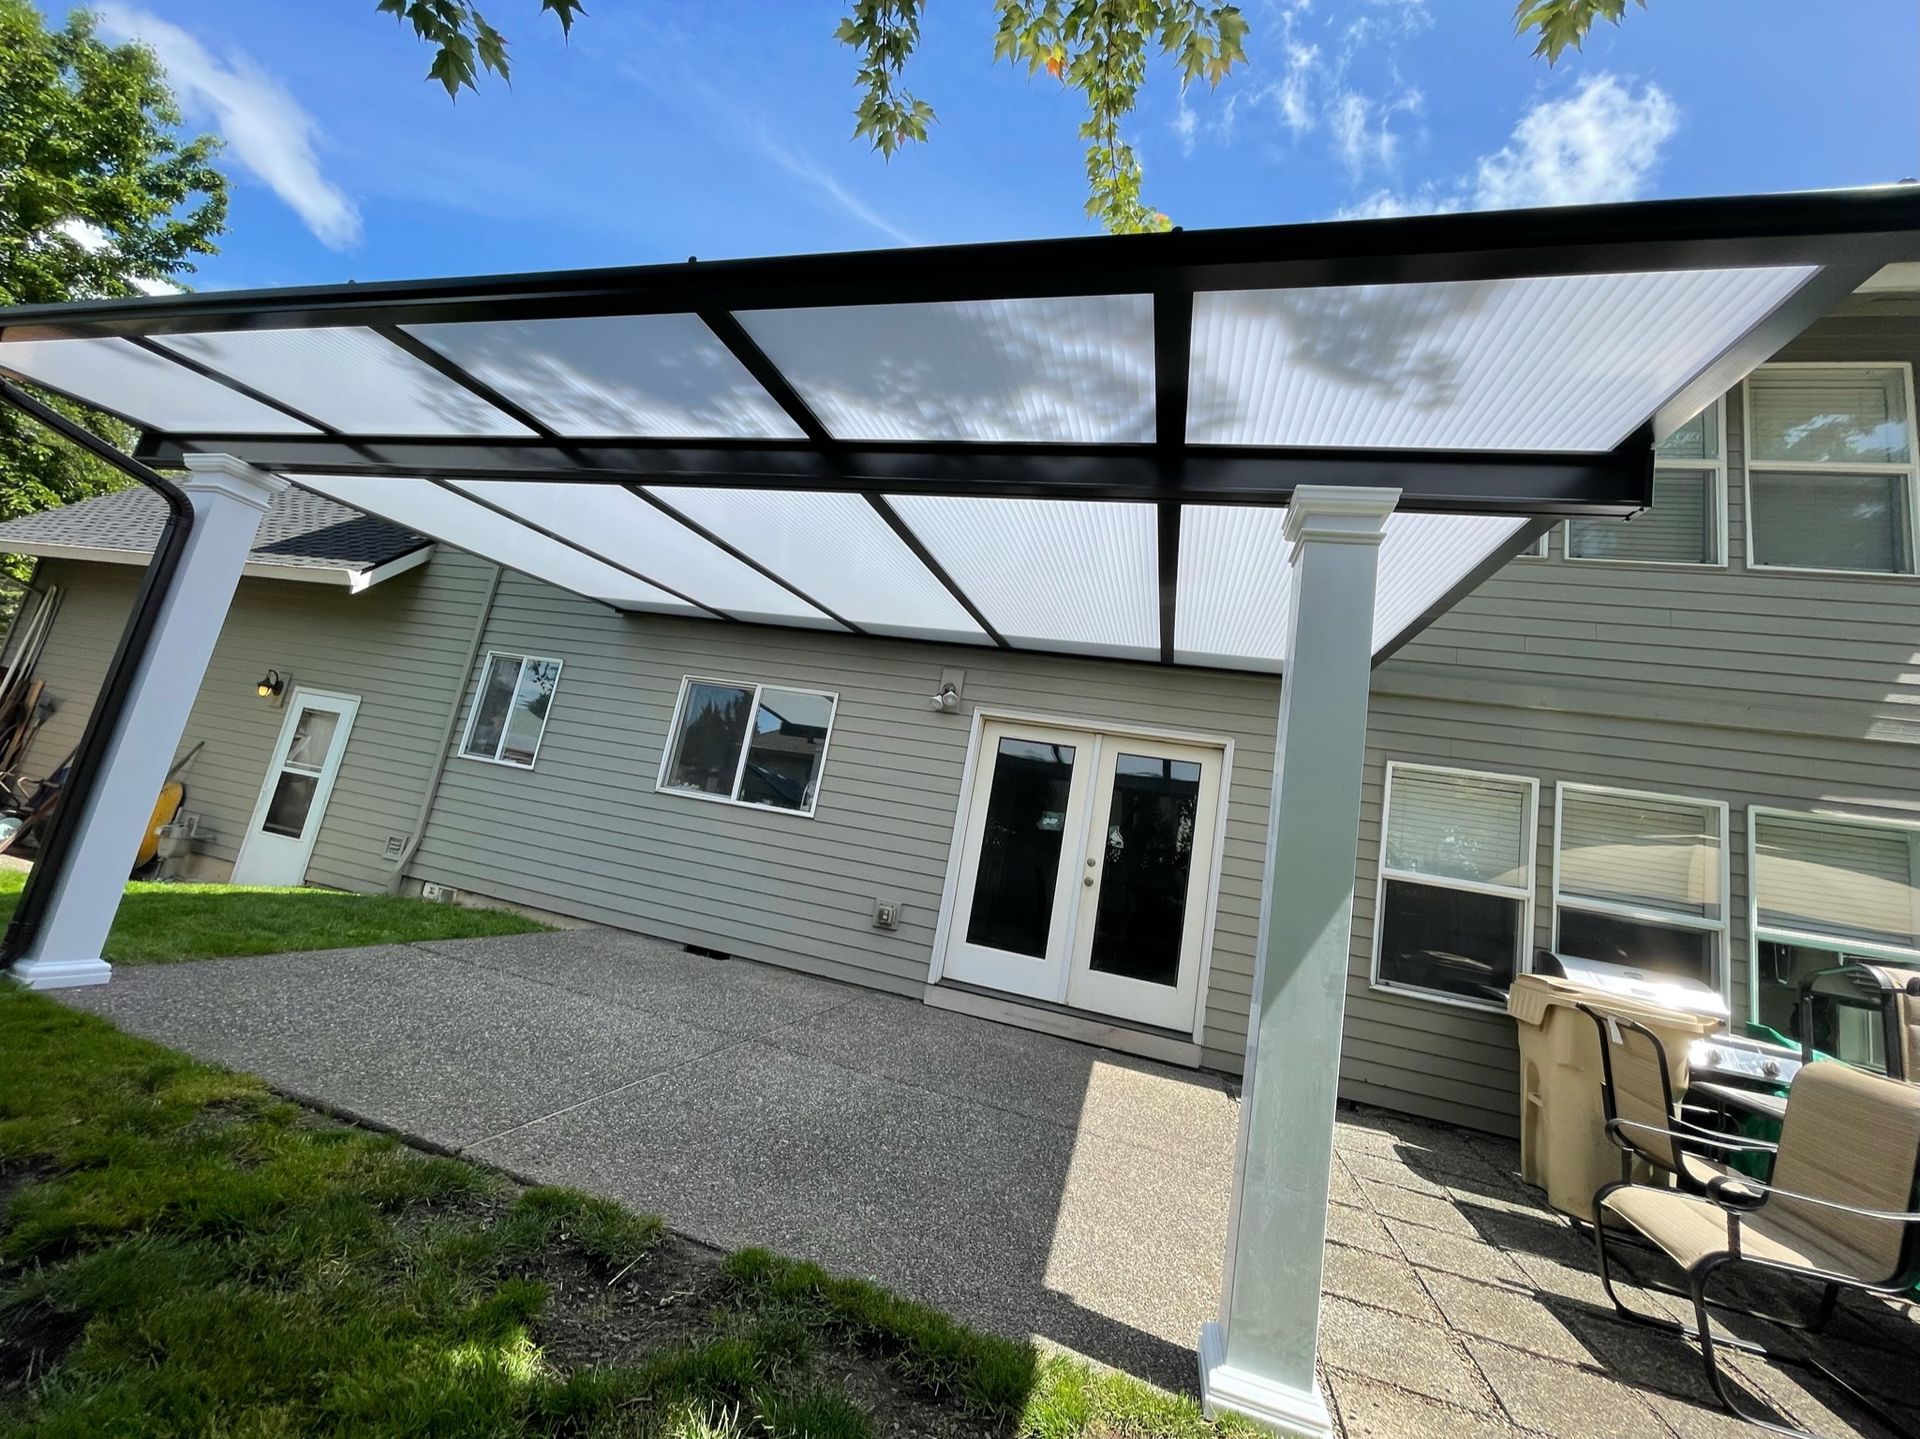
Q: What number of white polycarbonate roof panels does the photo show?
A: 10